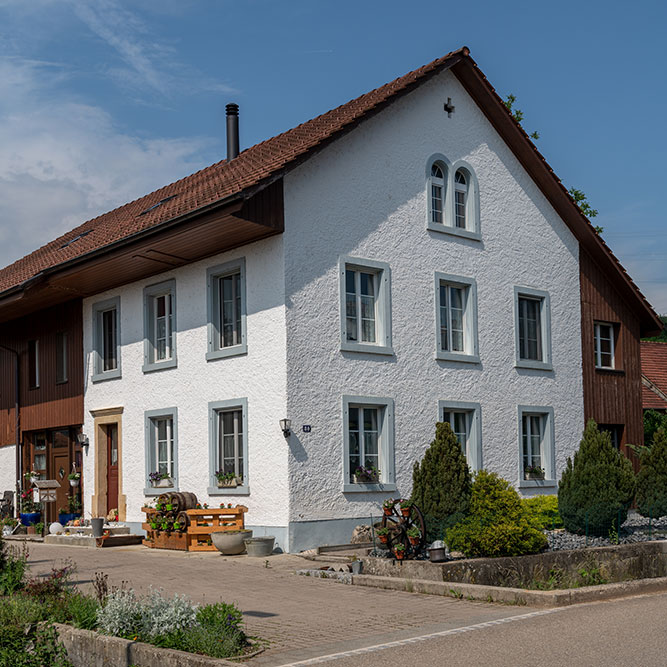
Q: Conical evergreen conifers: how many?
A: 3